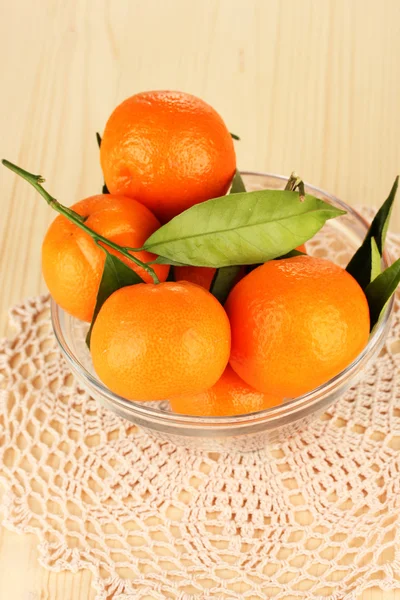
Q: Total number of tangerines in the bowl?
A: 6